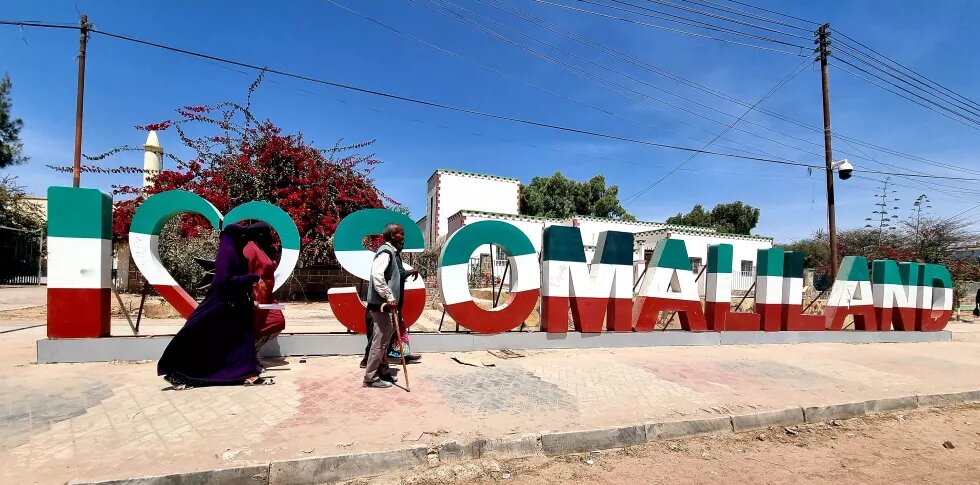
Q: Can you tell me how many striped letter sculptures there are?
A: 11